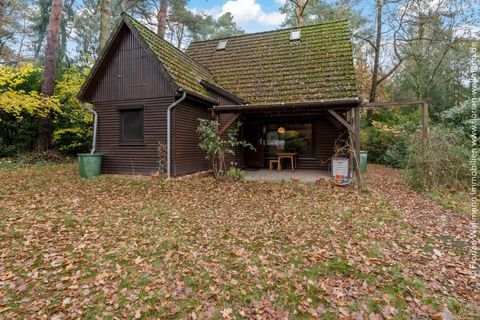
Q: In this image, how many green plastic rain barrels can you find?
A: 2